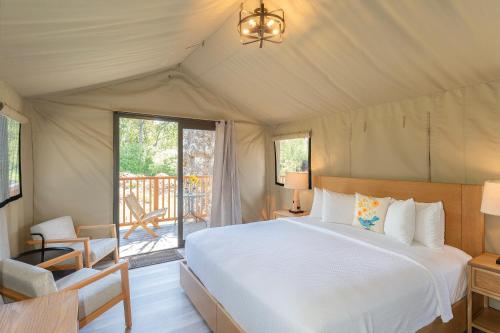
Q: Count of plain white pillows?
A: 4